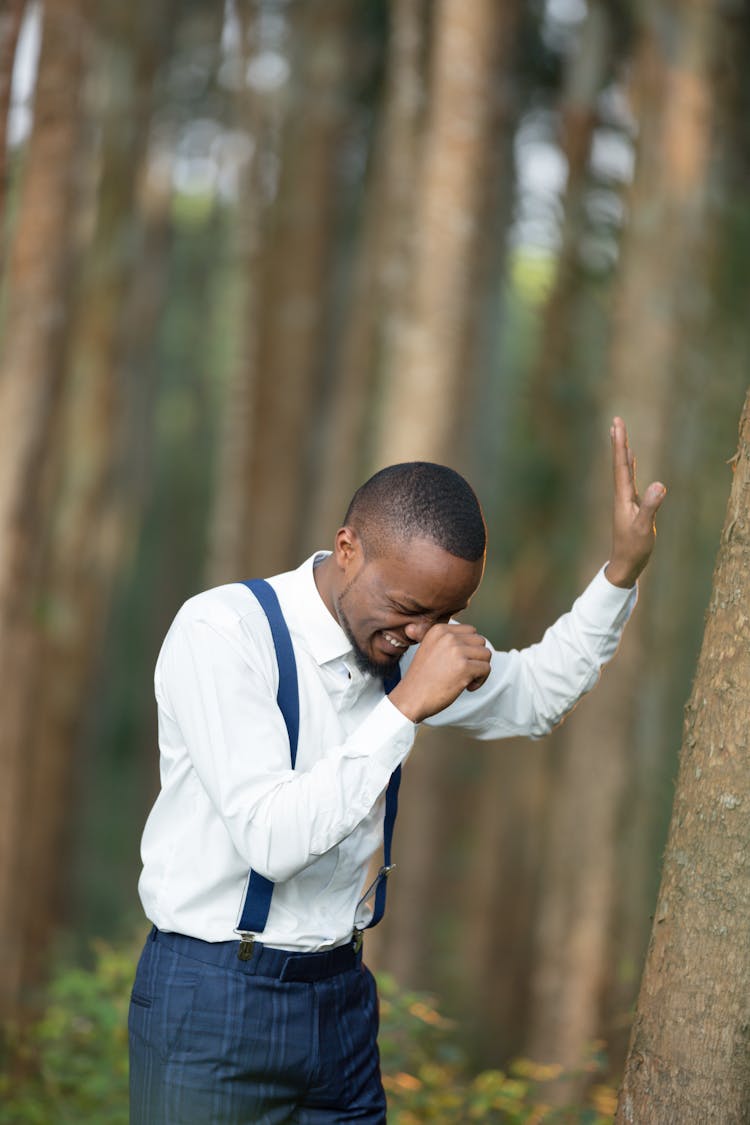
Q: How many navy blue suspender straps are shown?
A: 2